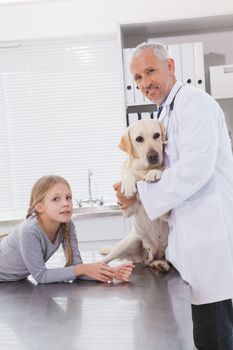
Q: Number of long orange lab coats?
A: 0